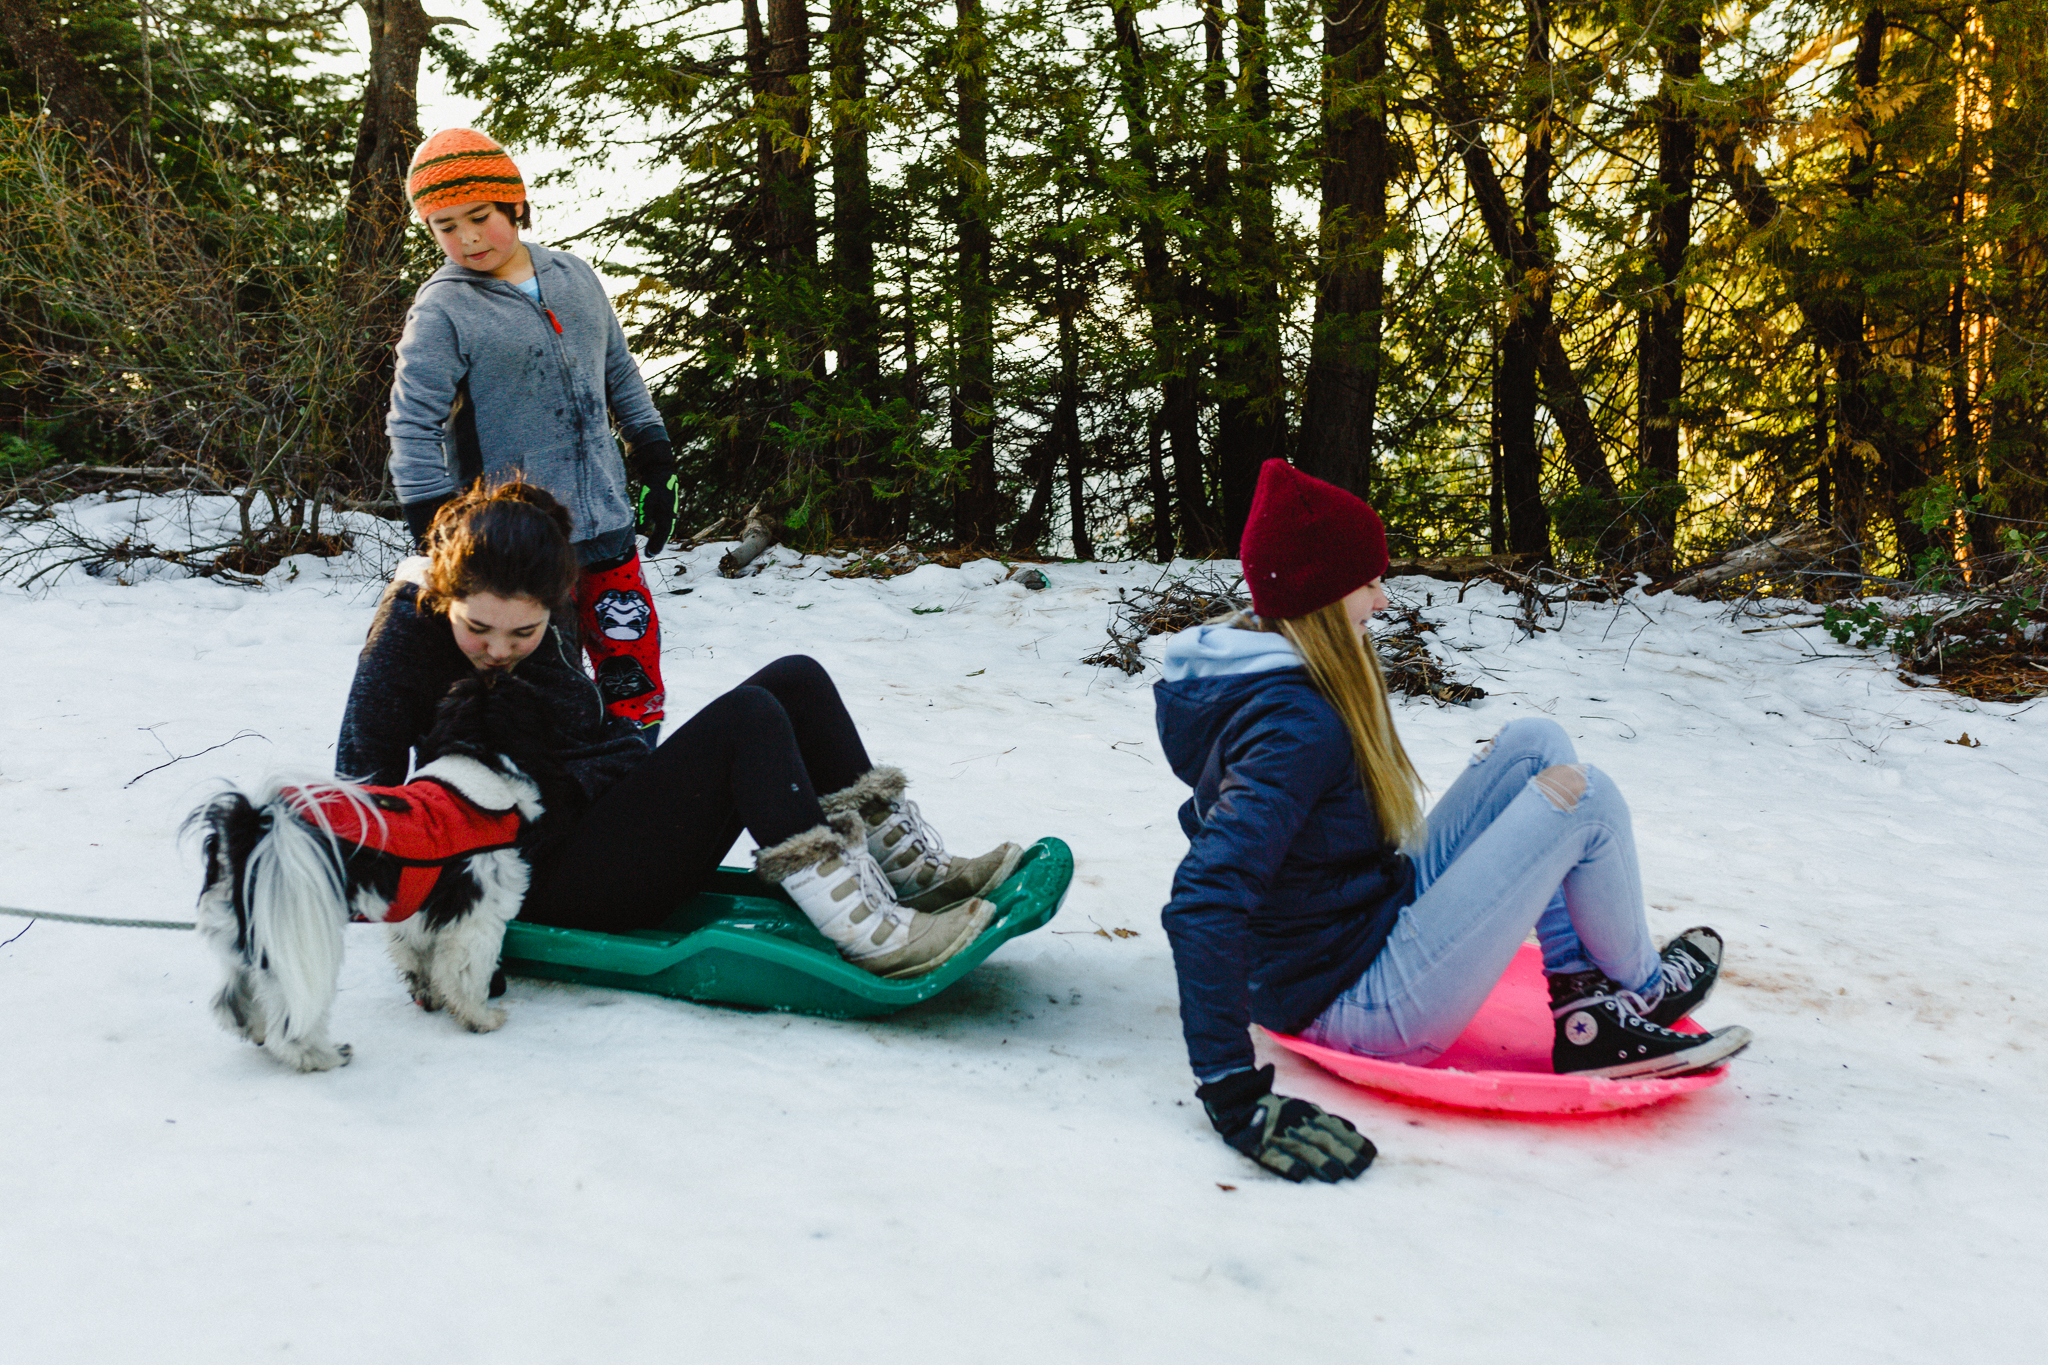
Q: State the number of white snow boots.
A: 2